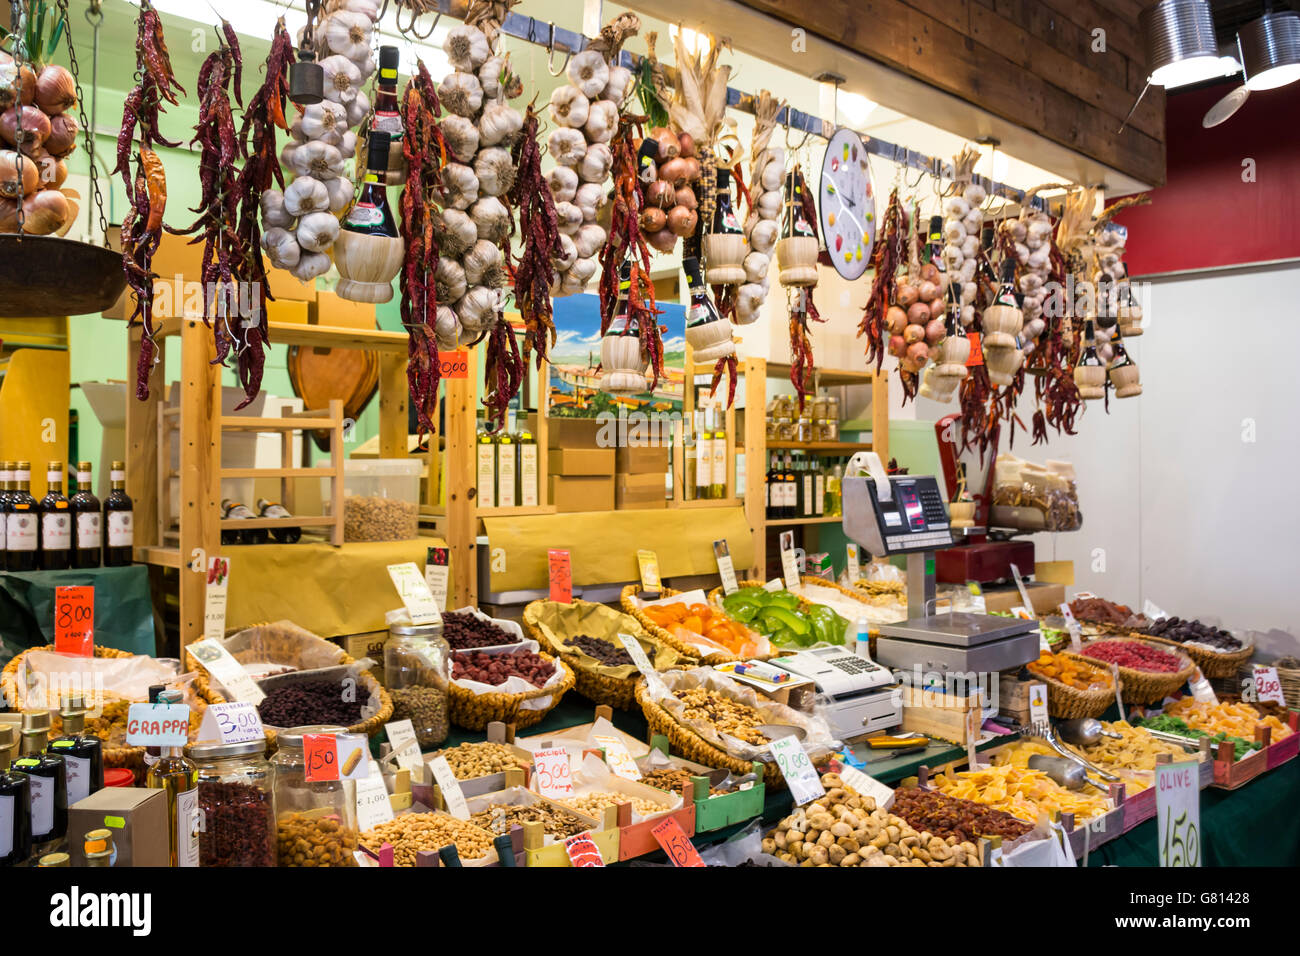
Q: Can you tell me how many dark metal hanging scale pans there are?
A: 1